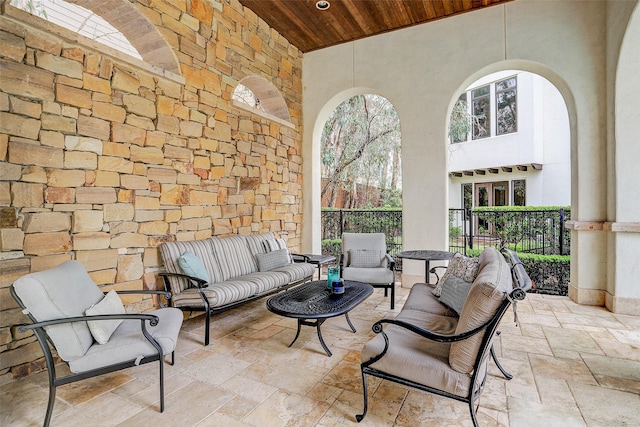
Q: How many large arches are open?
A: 2